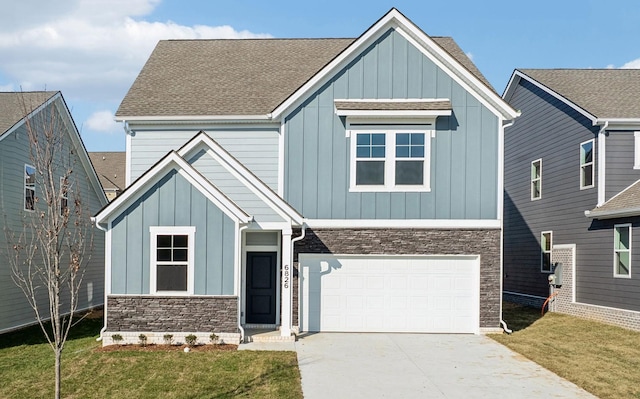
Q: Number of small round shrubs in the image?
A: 5